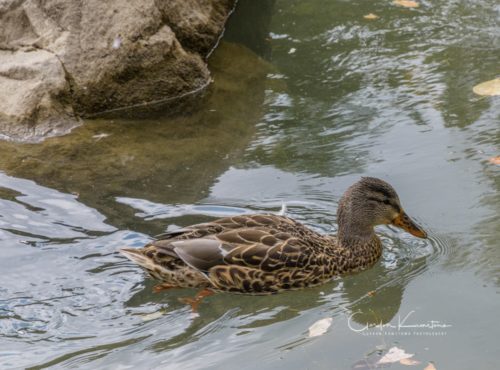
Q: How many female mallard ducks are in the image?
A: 1